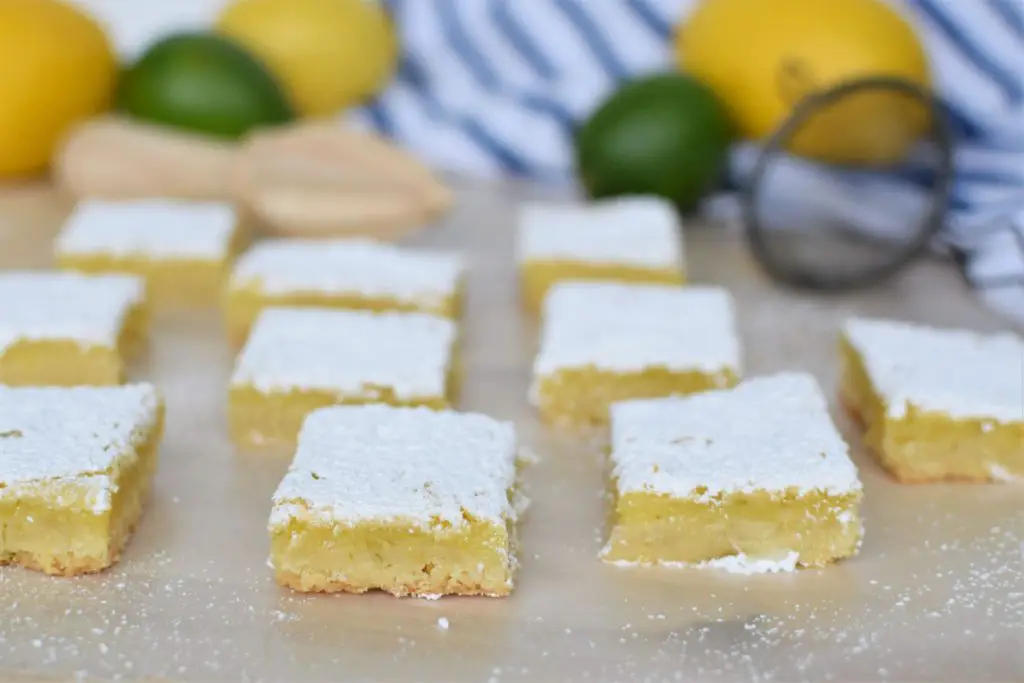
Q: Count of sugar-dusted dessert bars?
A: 10